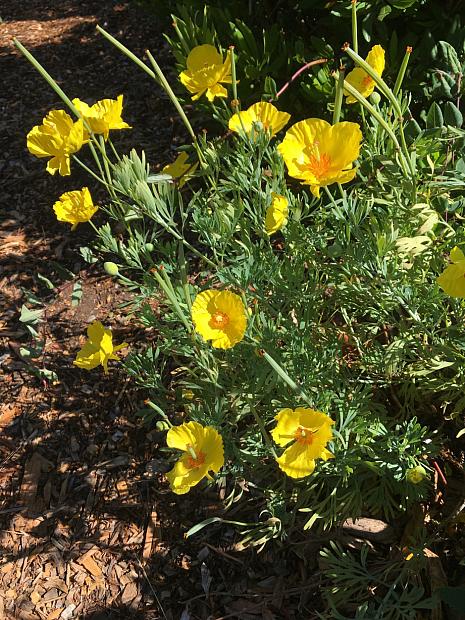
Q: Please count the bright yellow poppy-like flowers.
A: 14